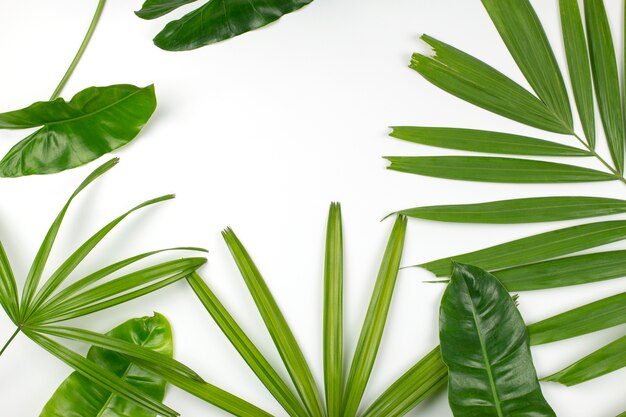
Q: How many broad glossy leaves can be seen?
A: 4